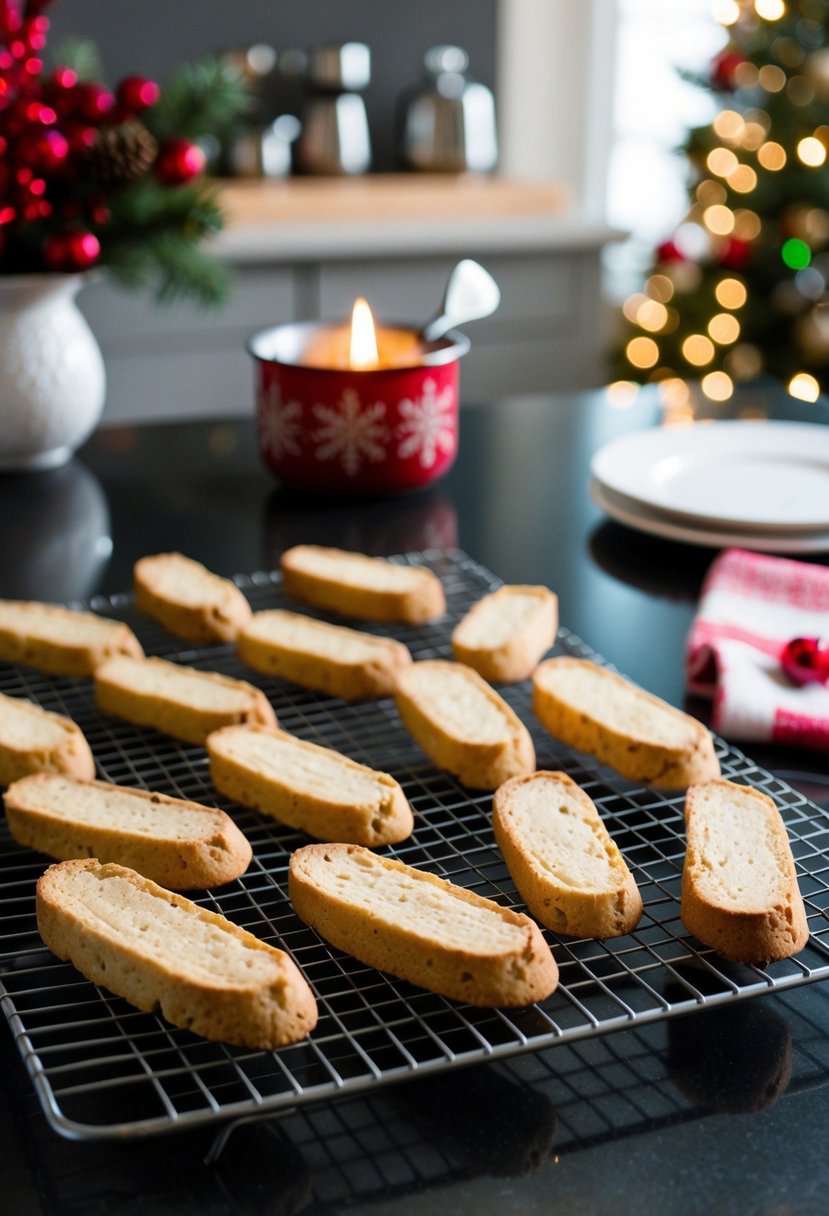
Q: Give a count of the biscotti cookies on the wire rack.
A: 15